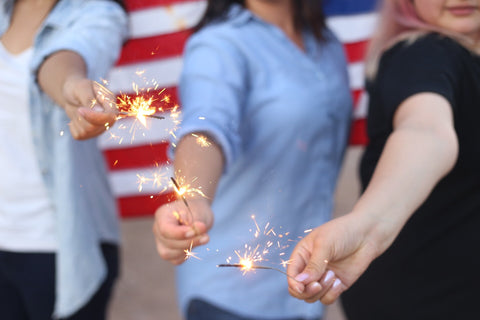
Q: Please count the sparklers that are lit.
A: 3